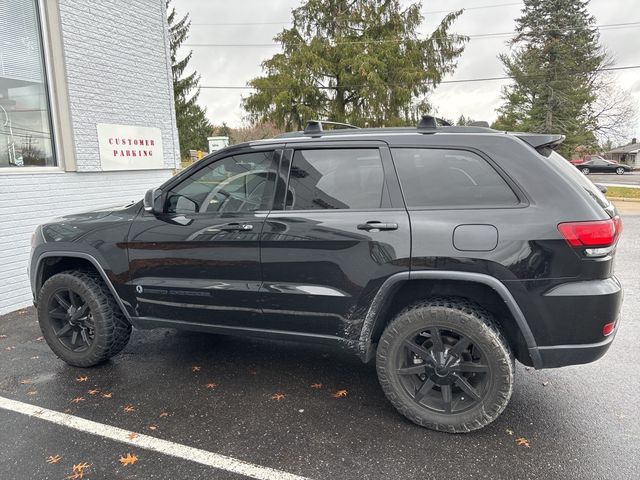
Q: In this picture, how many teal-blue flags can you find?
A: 0